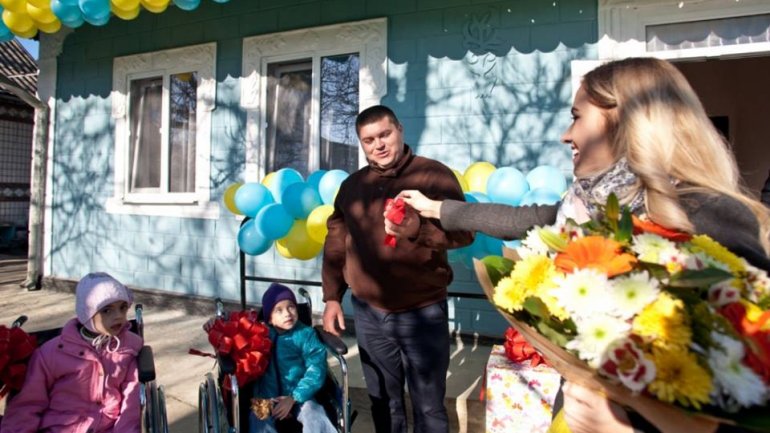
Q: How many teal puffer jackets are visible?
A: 1